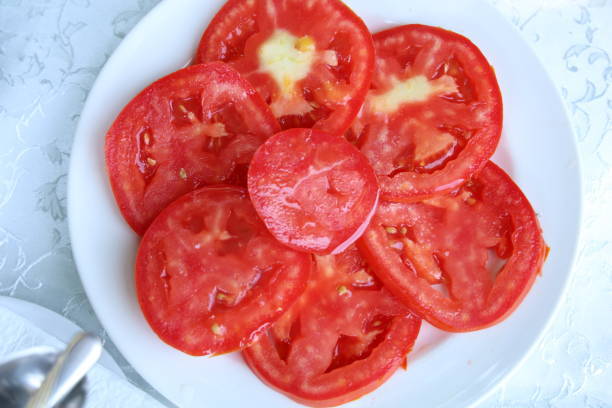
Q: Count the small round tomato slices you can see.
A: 1